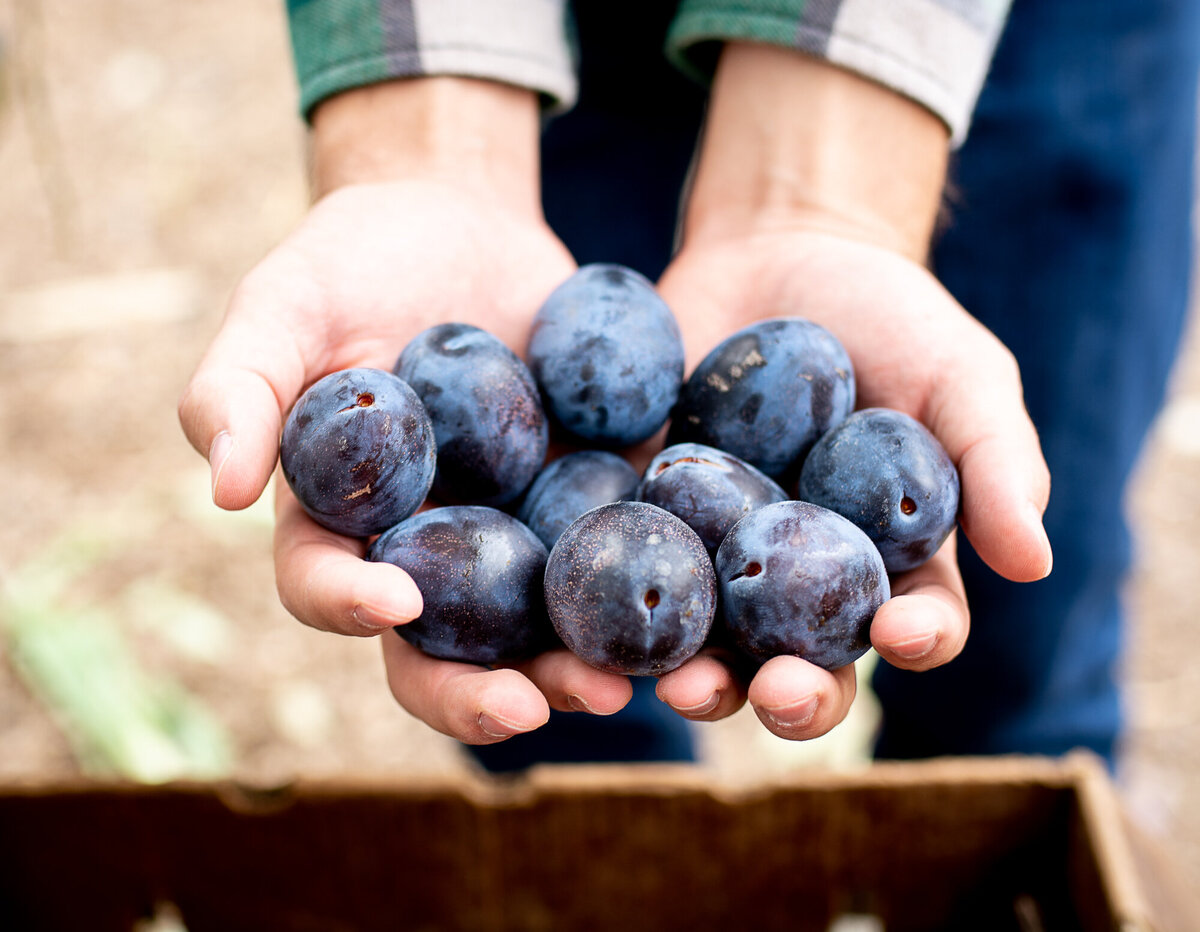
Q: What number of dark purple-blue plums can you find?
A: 10